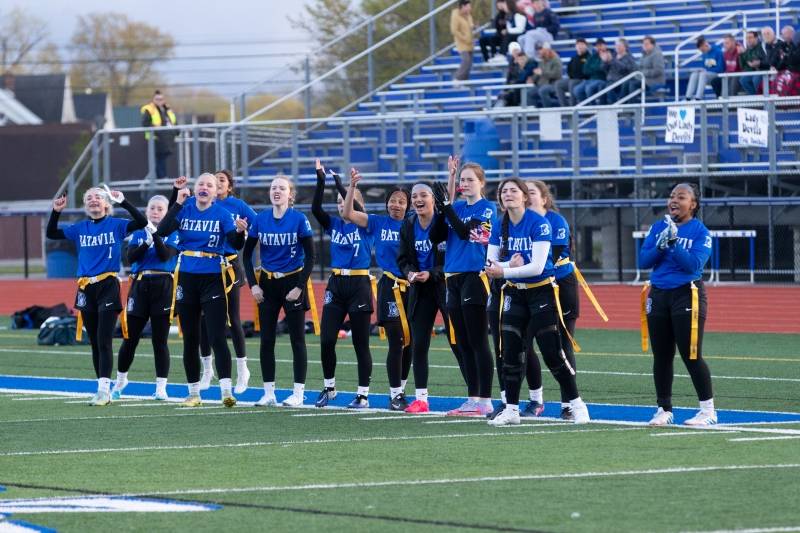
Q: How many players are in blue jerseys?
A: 12